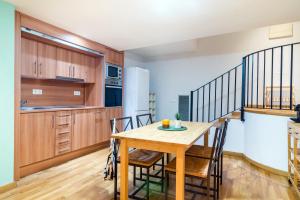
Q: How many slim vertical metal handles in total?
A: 6